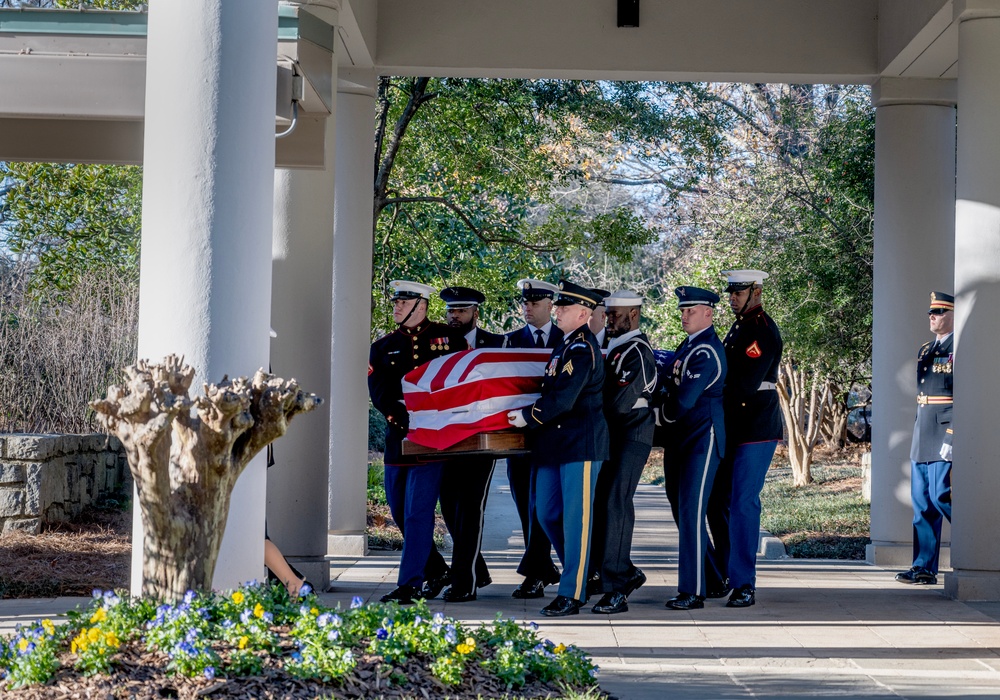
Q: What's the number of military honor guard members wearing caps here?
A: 9